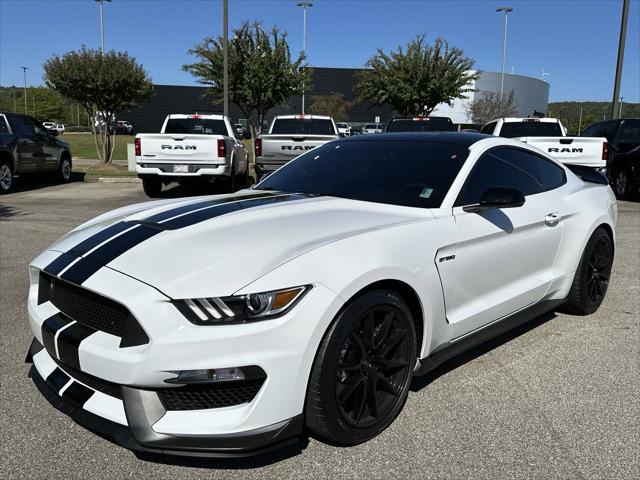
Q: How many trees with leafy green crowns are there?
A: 3